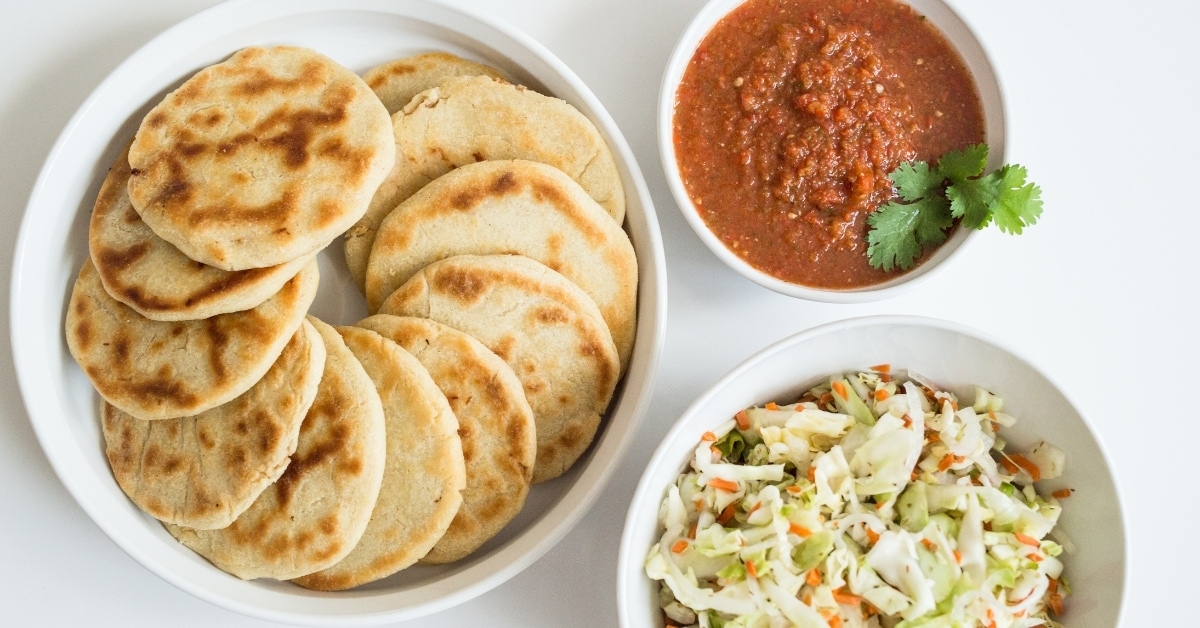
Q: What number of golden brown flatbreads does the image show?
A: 11